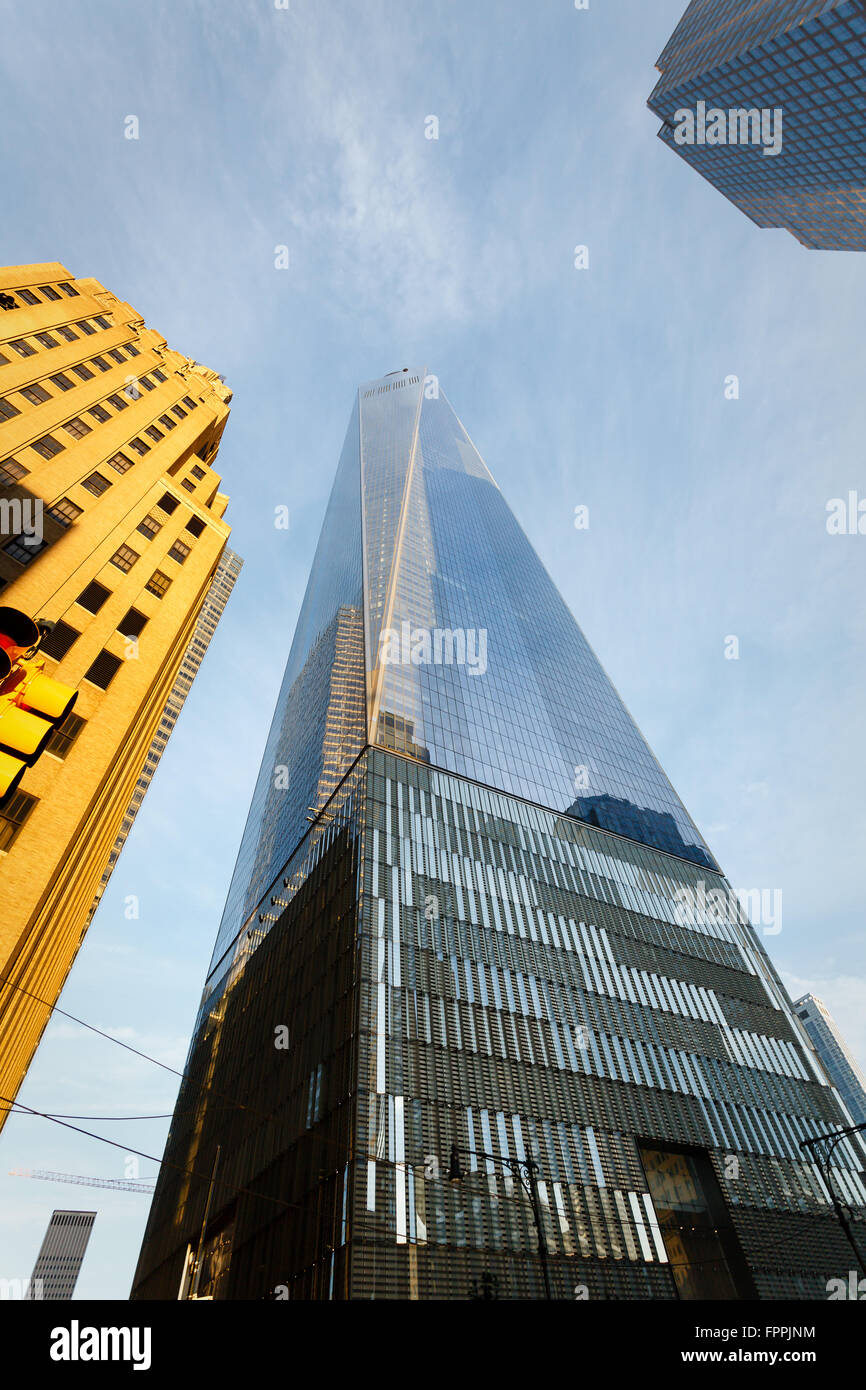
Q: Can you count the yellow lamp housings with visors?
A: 3